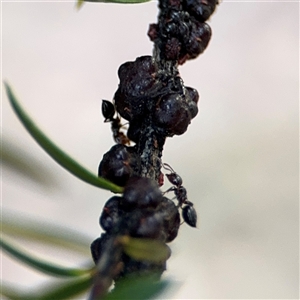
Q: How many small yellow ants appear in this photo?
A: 0